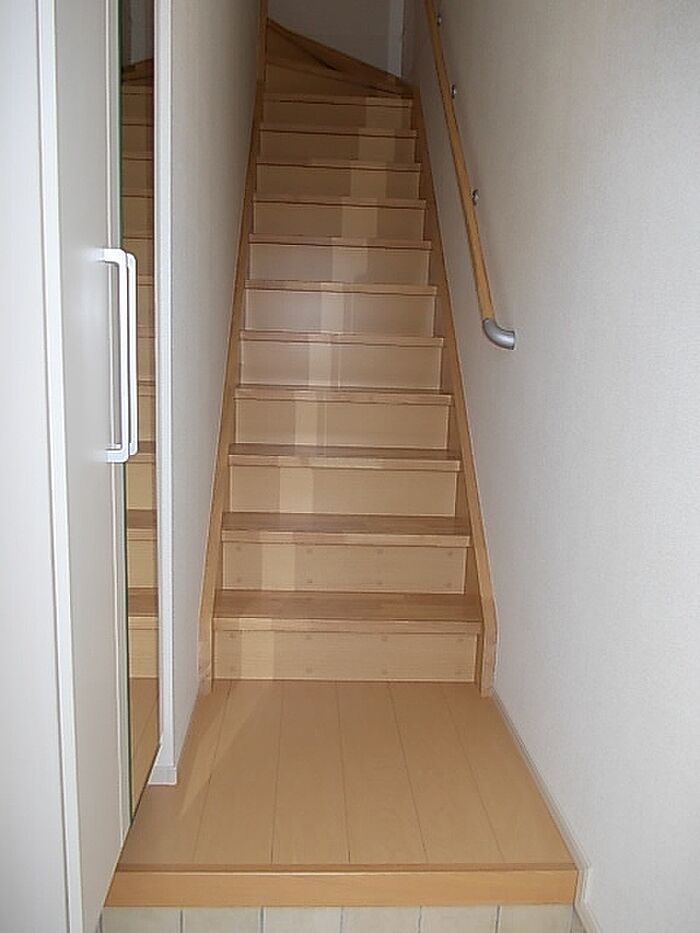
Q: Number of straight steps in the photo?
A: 11